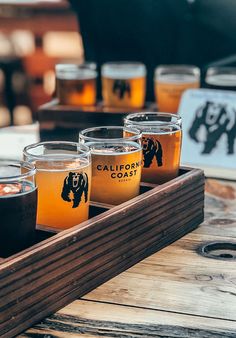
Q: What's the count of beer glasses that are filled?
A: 8